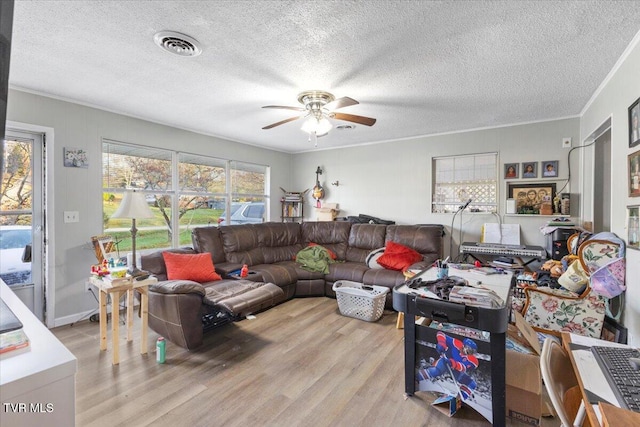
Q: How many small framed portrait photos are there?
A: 3